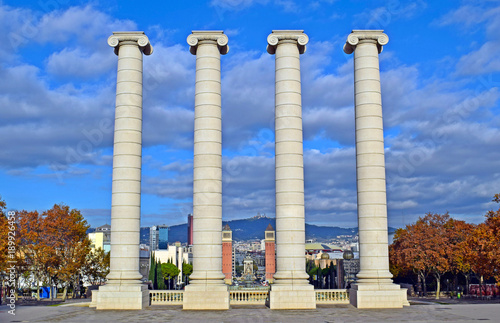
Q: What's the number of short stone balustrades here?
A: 3